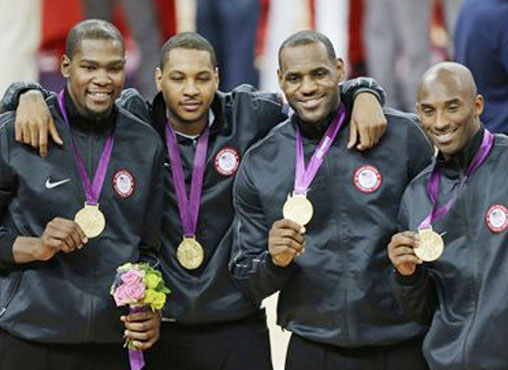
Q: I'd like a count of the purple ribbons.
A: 5